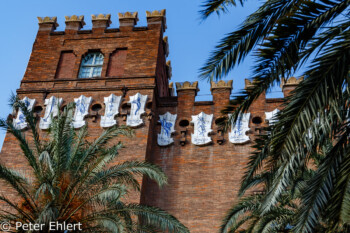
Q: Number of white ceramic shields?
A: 9